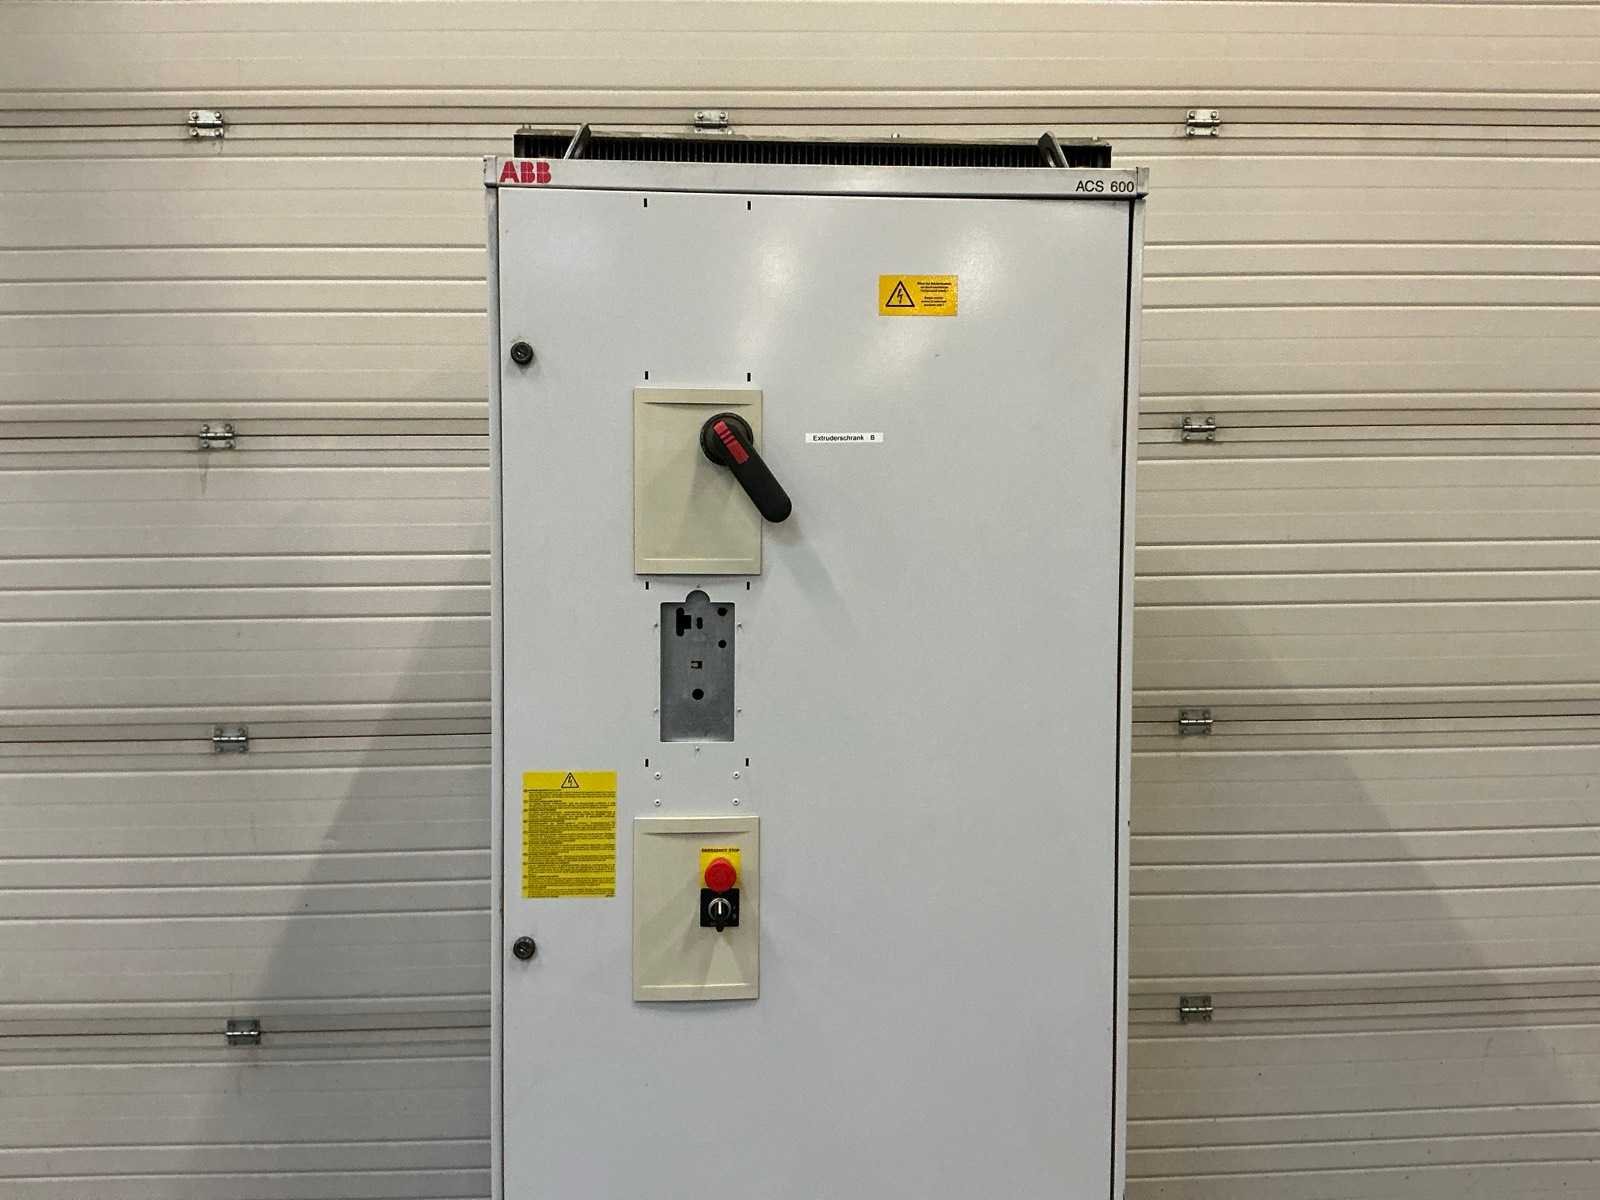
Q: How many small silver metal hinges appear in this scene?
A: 9